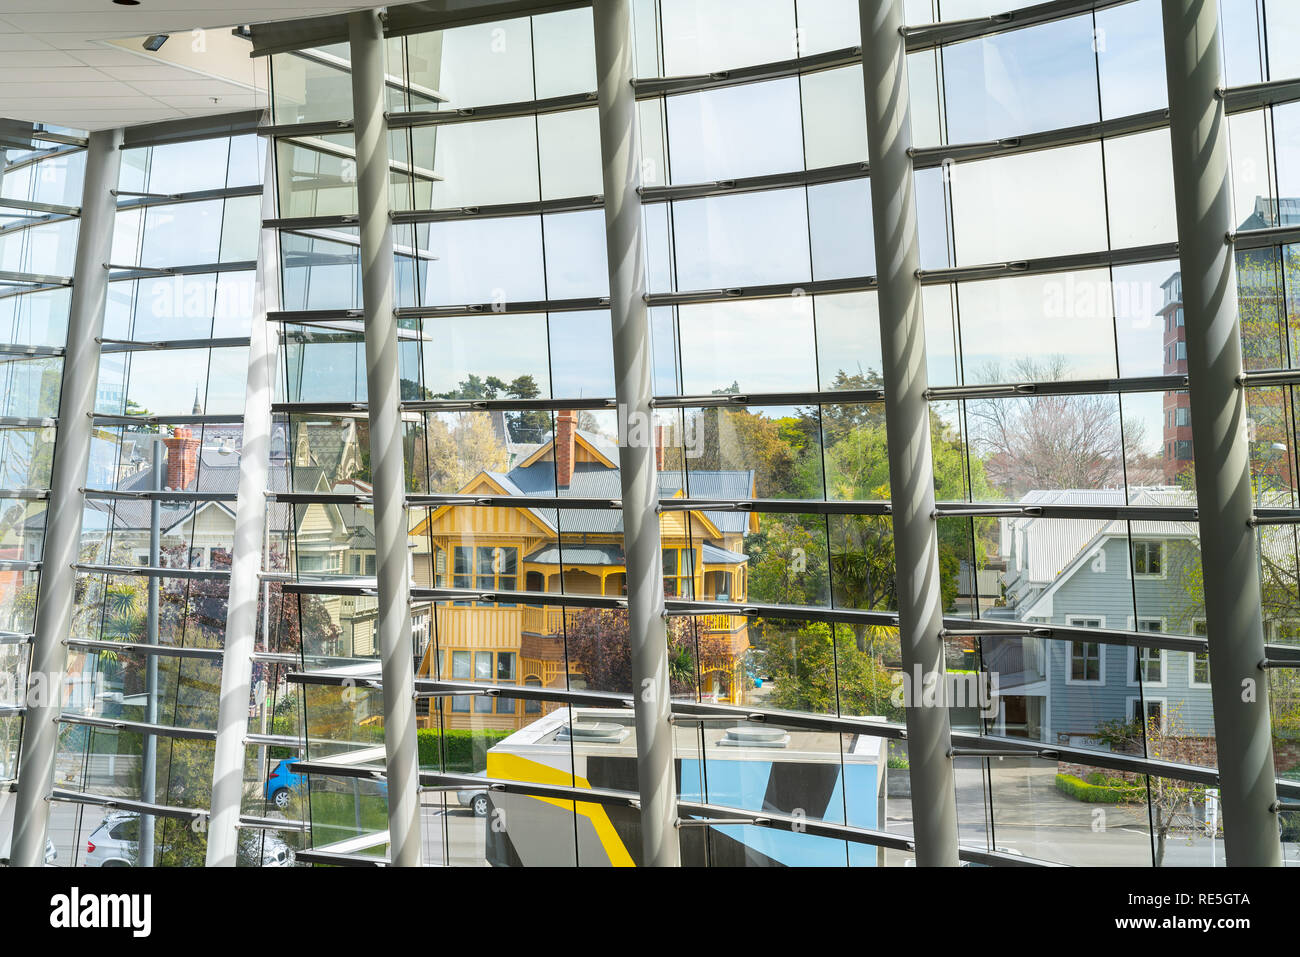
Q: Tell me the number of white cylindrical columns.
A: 6